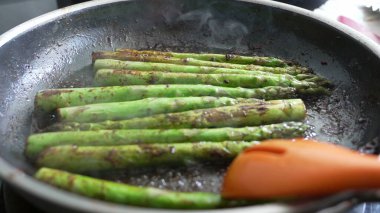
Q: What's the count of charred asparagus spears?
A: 10